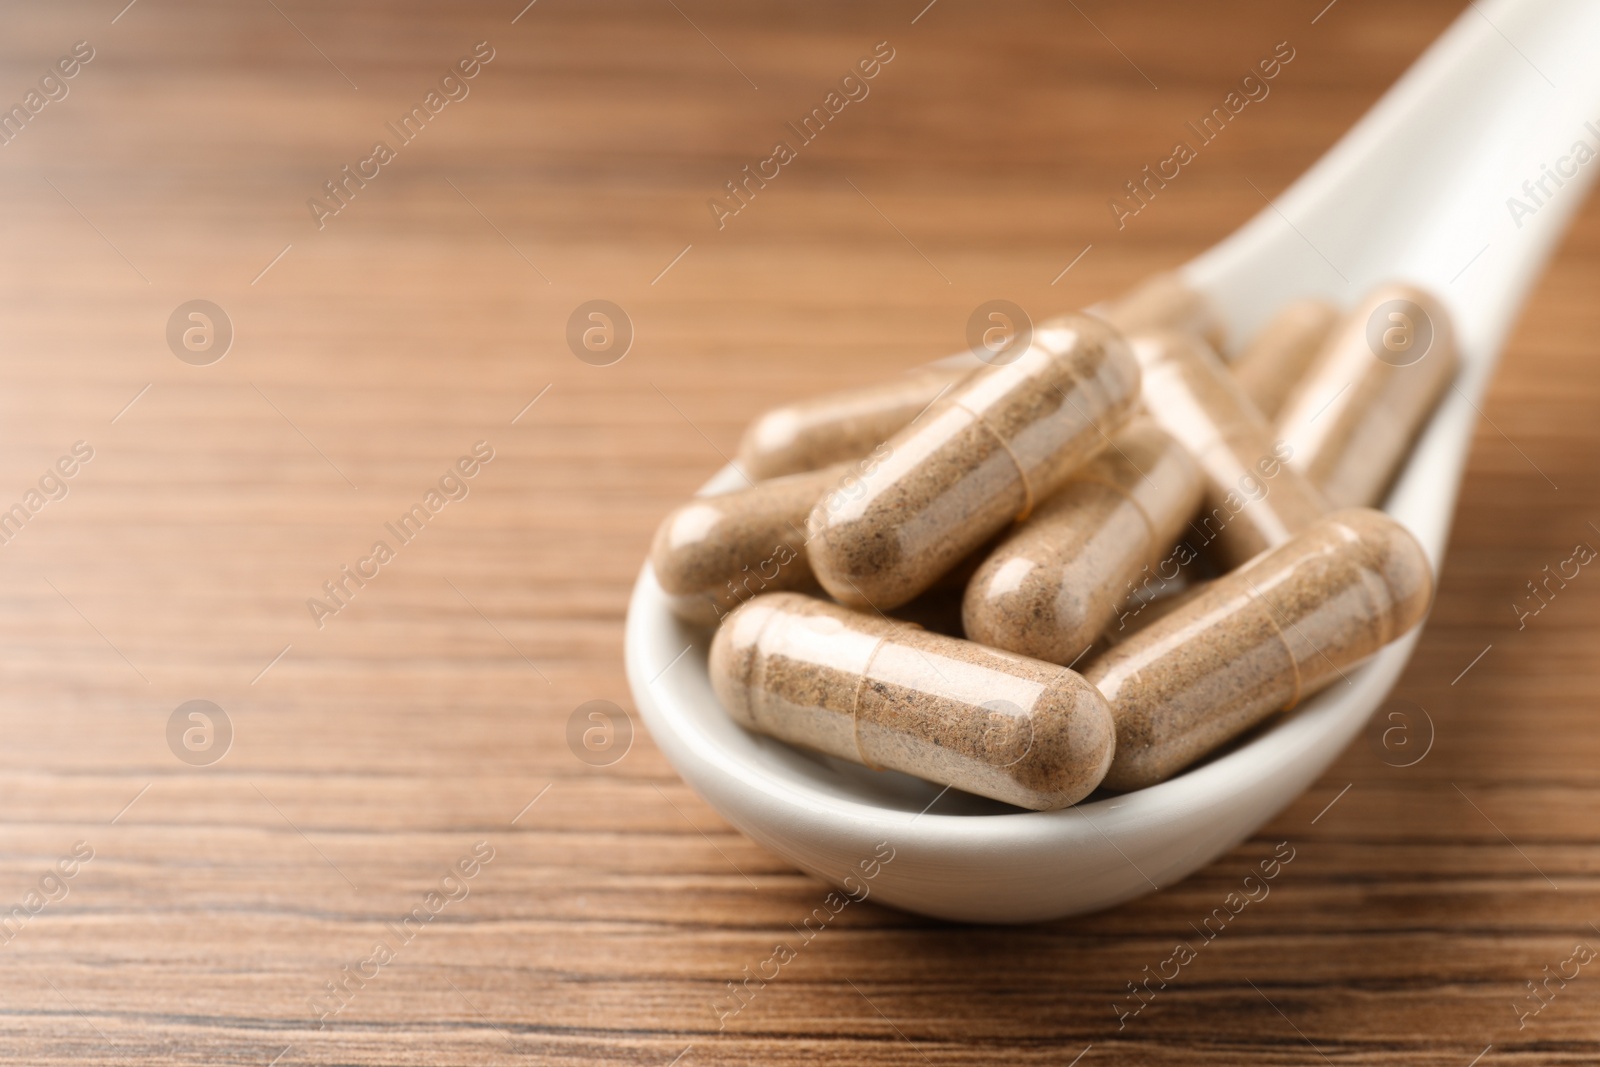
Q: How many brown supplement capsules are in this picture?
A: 10